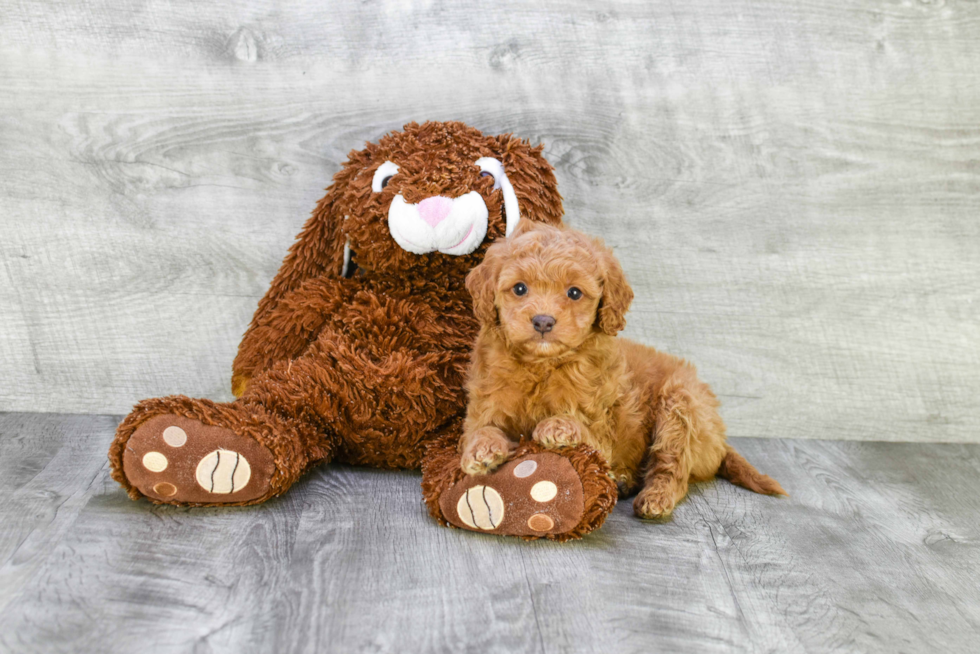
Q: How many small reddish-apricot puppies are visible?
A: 1